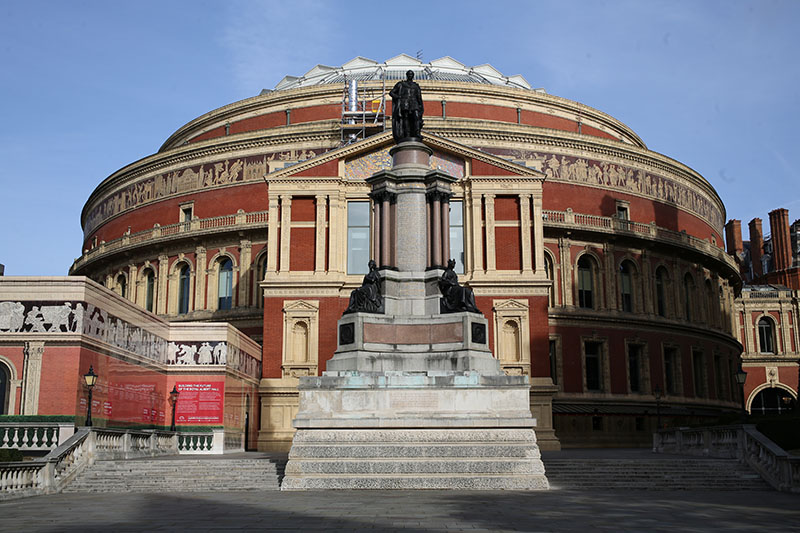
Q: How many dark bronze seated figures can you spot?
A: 2